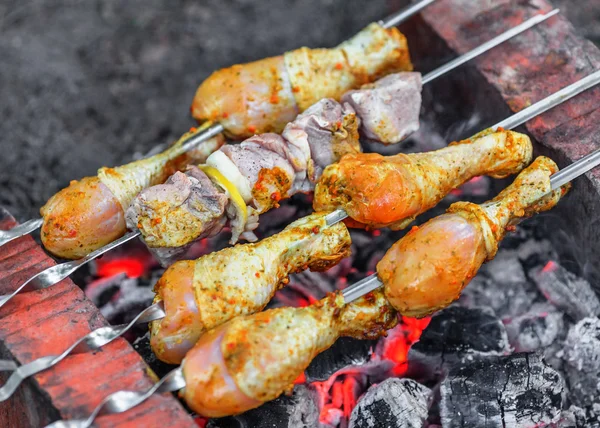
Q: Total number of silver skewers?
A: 4